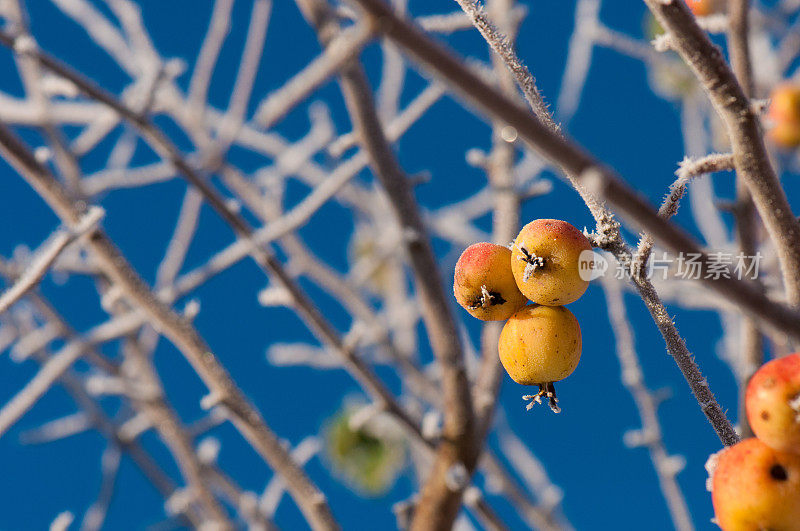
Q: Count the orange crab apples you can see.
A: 7